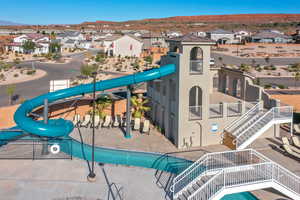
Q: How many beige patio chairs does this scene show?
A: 12